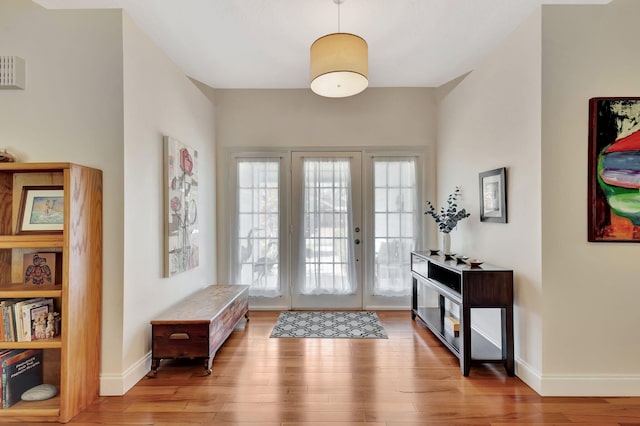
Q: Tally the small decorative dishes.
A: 4